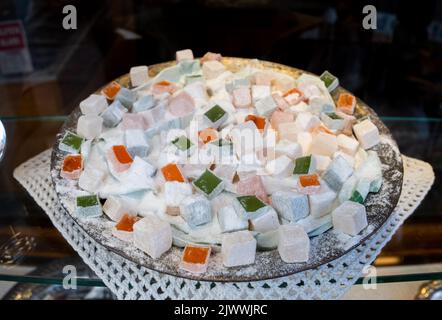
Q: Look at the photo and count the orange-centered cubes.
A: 13